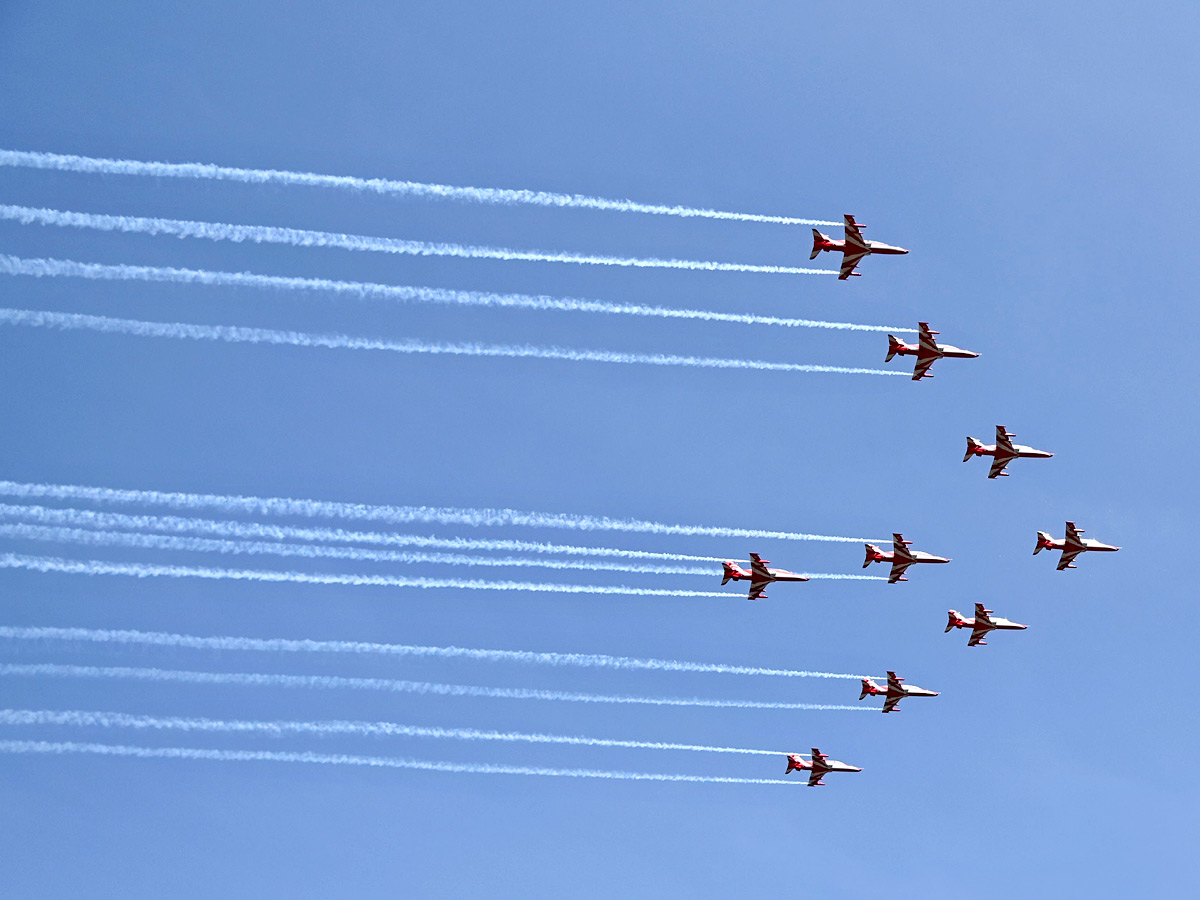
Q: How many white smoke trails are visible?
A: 12